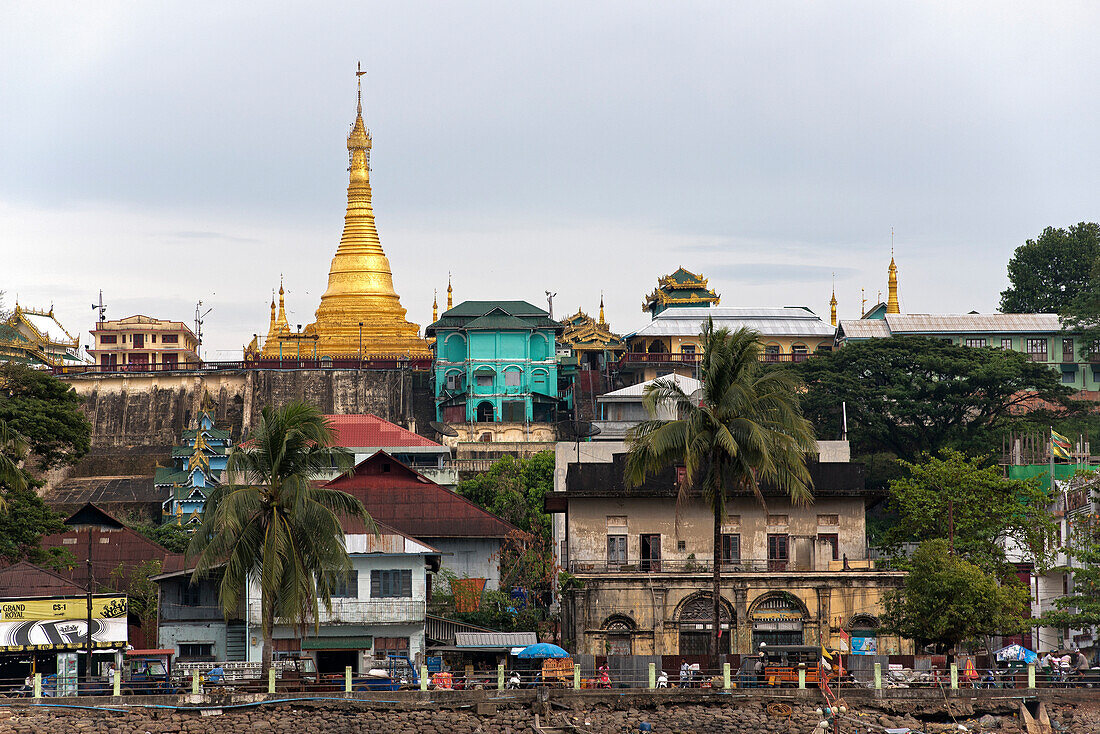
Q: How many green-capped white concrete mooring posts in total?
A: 14